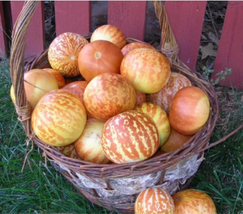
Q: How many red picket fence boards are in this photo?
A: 6